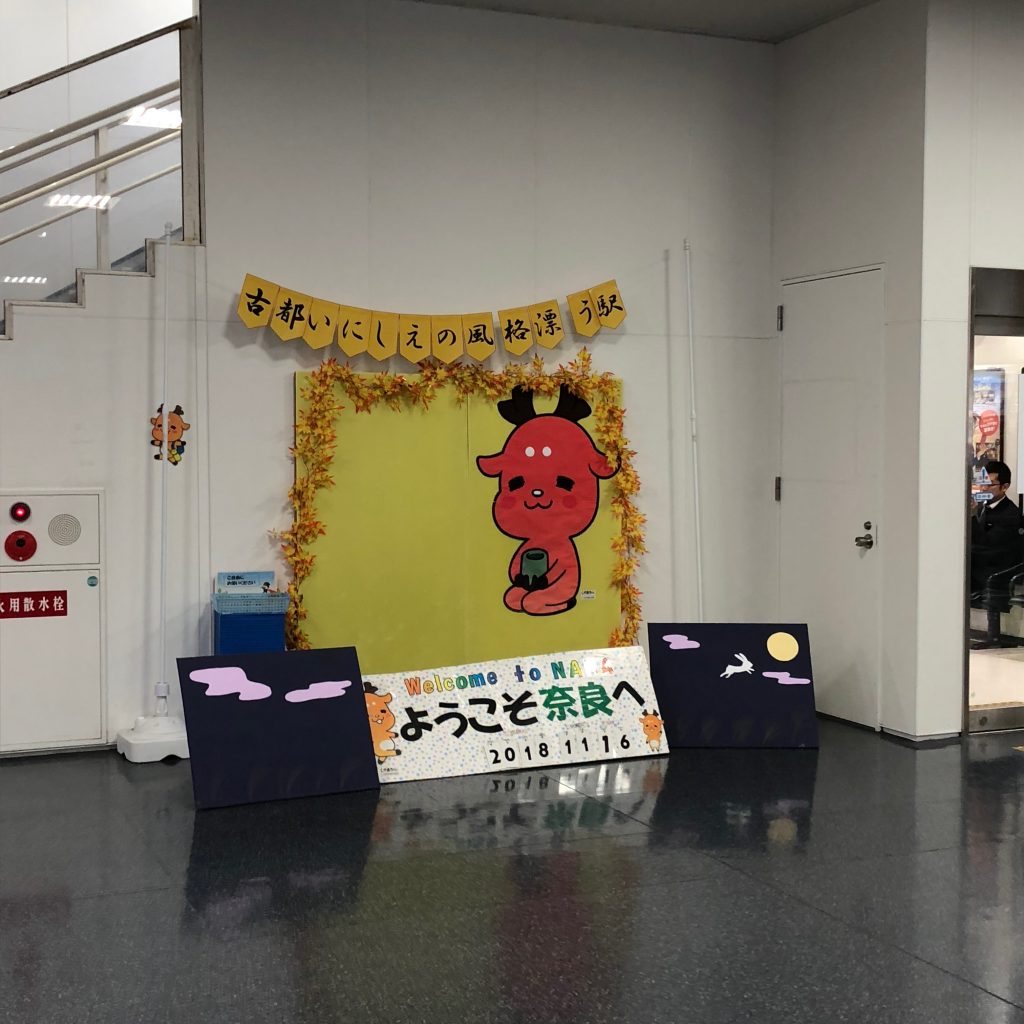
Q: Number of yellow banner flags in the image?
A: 12